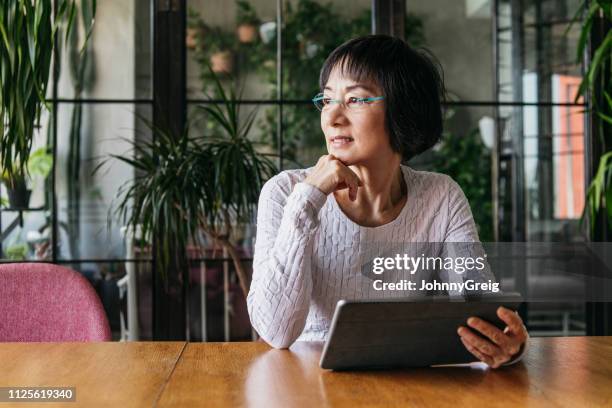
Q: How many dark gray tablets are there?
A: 1